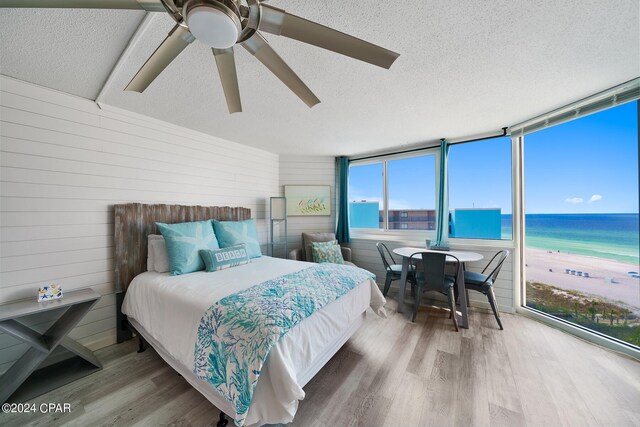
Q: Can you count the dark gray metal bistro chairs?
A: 3